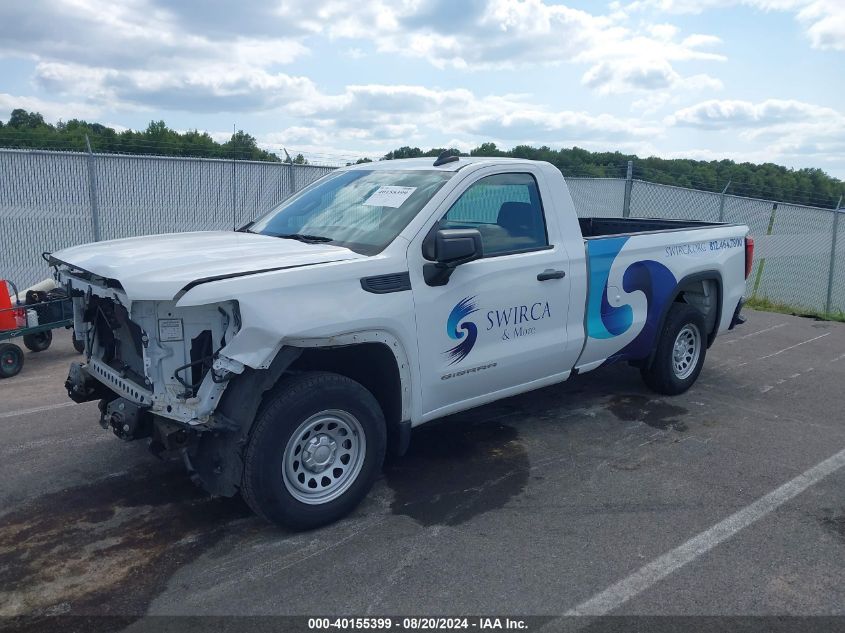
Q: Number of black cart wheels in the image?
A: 3